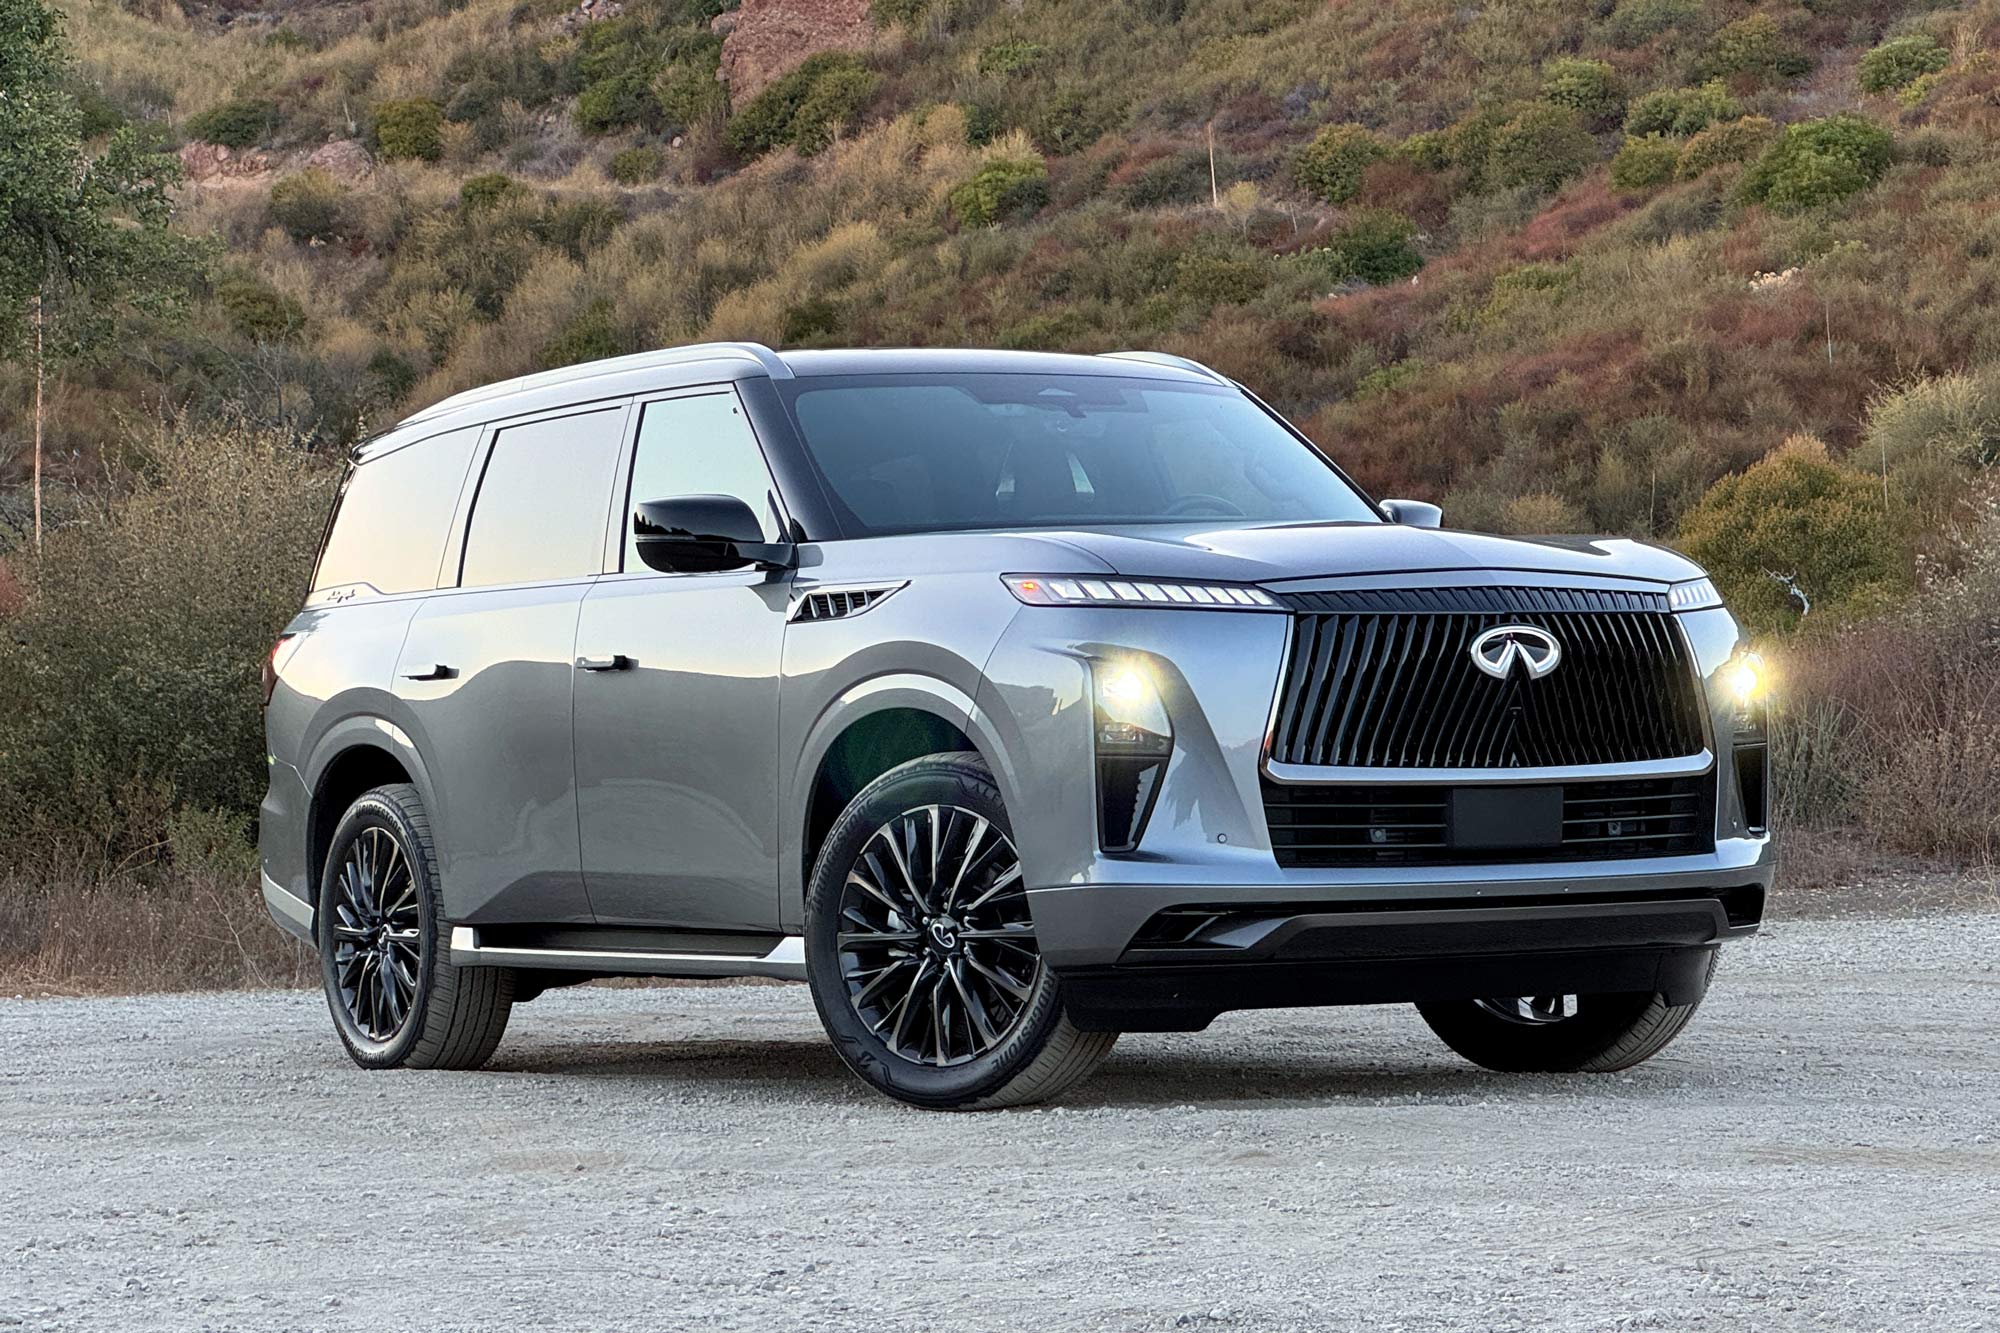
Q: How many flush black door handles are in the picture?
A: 2